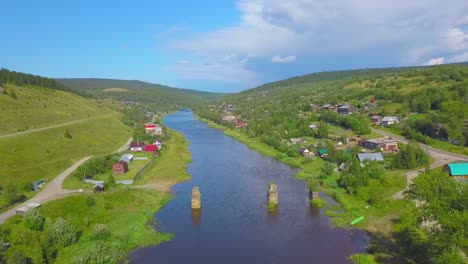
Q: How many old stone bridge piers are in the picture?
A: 3